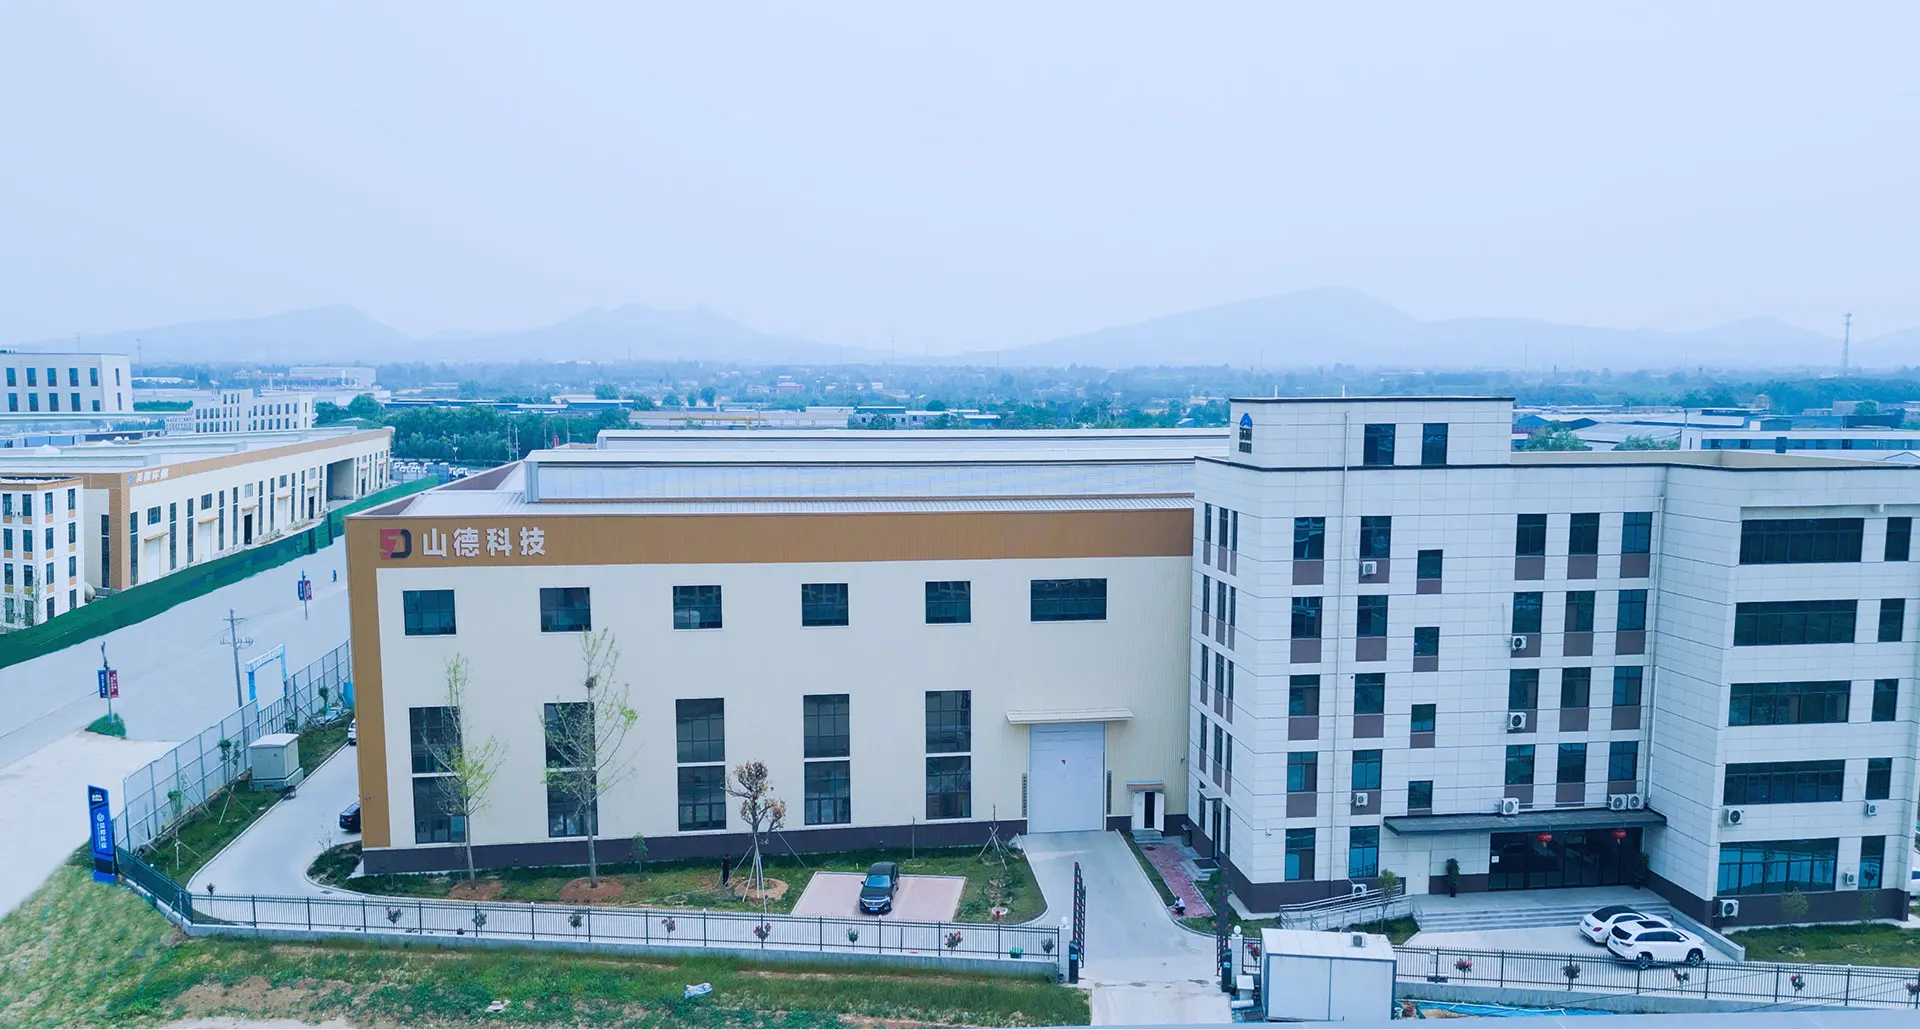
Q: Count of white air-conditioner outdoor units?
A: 12